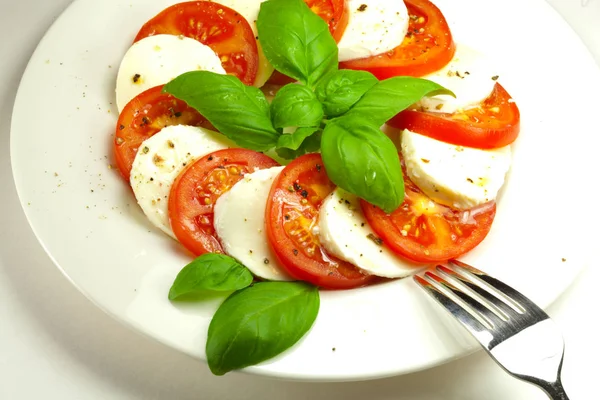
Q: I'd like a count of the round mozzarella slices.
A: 8